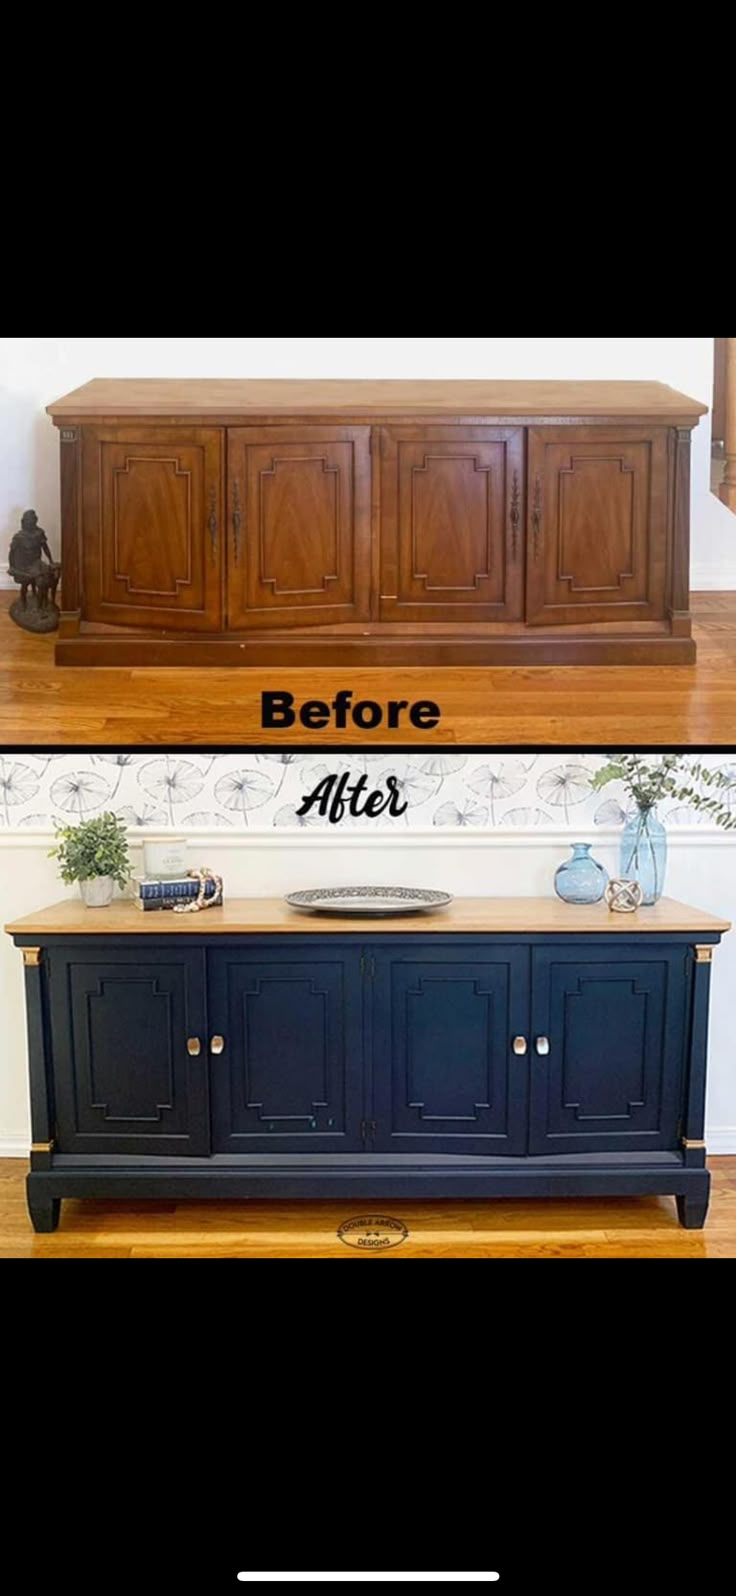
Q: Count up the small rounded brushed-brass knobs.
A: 4